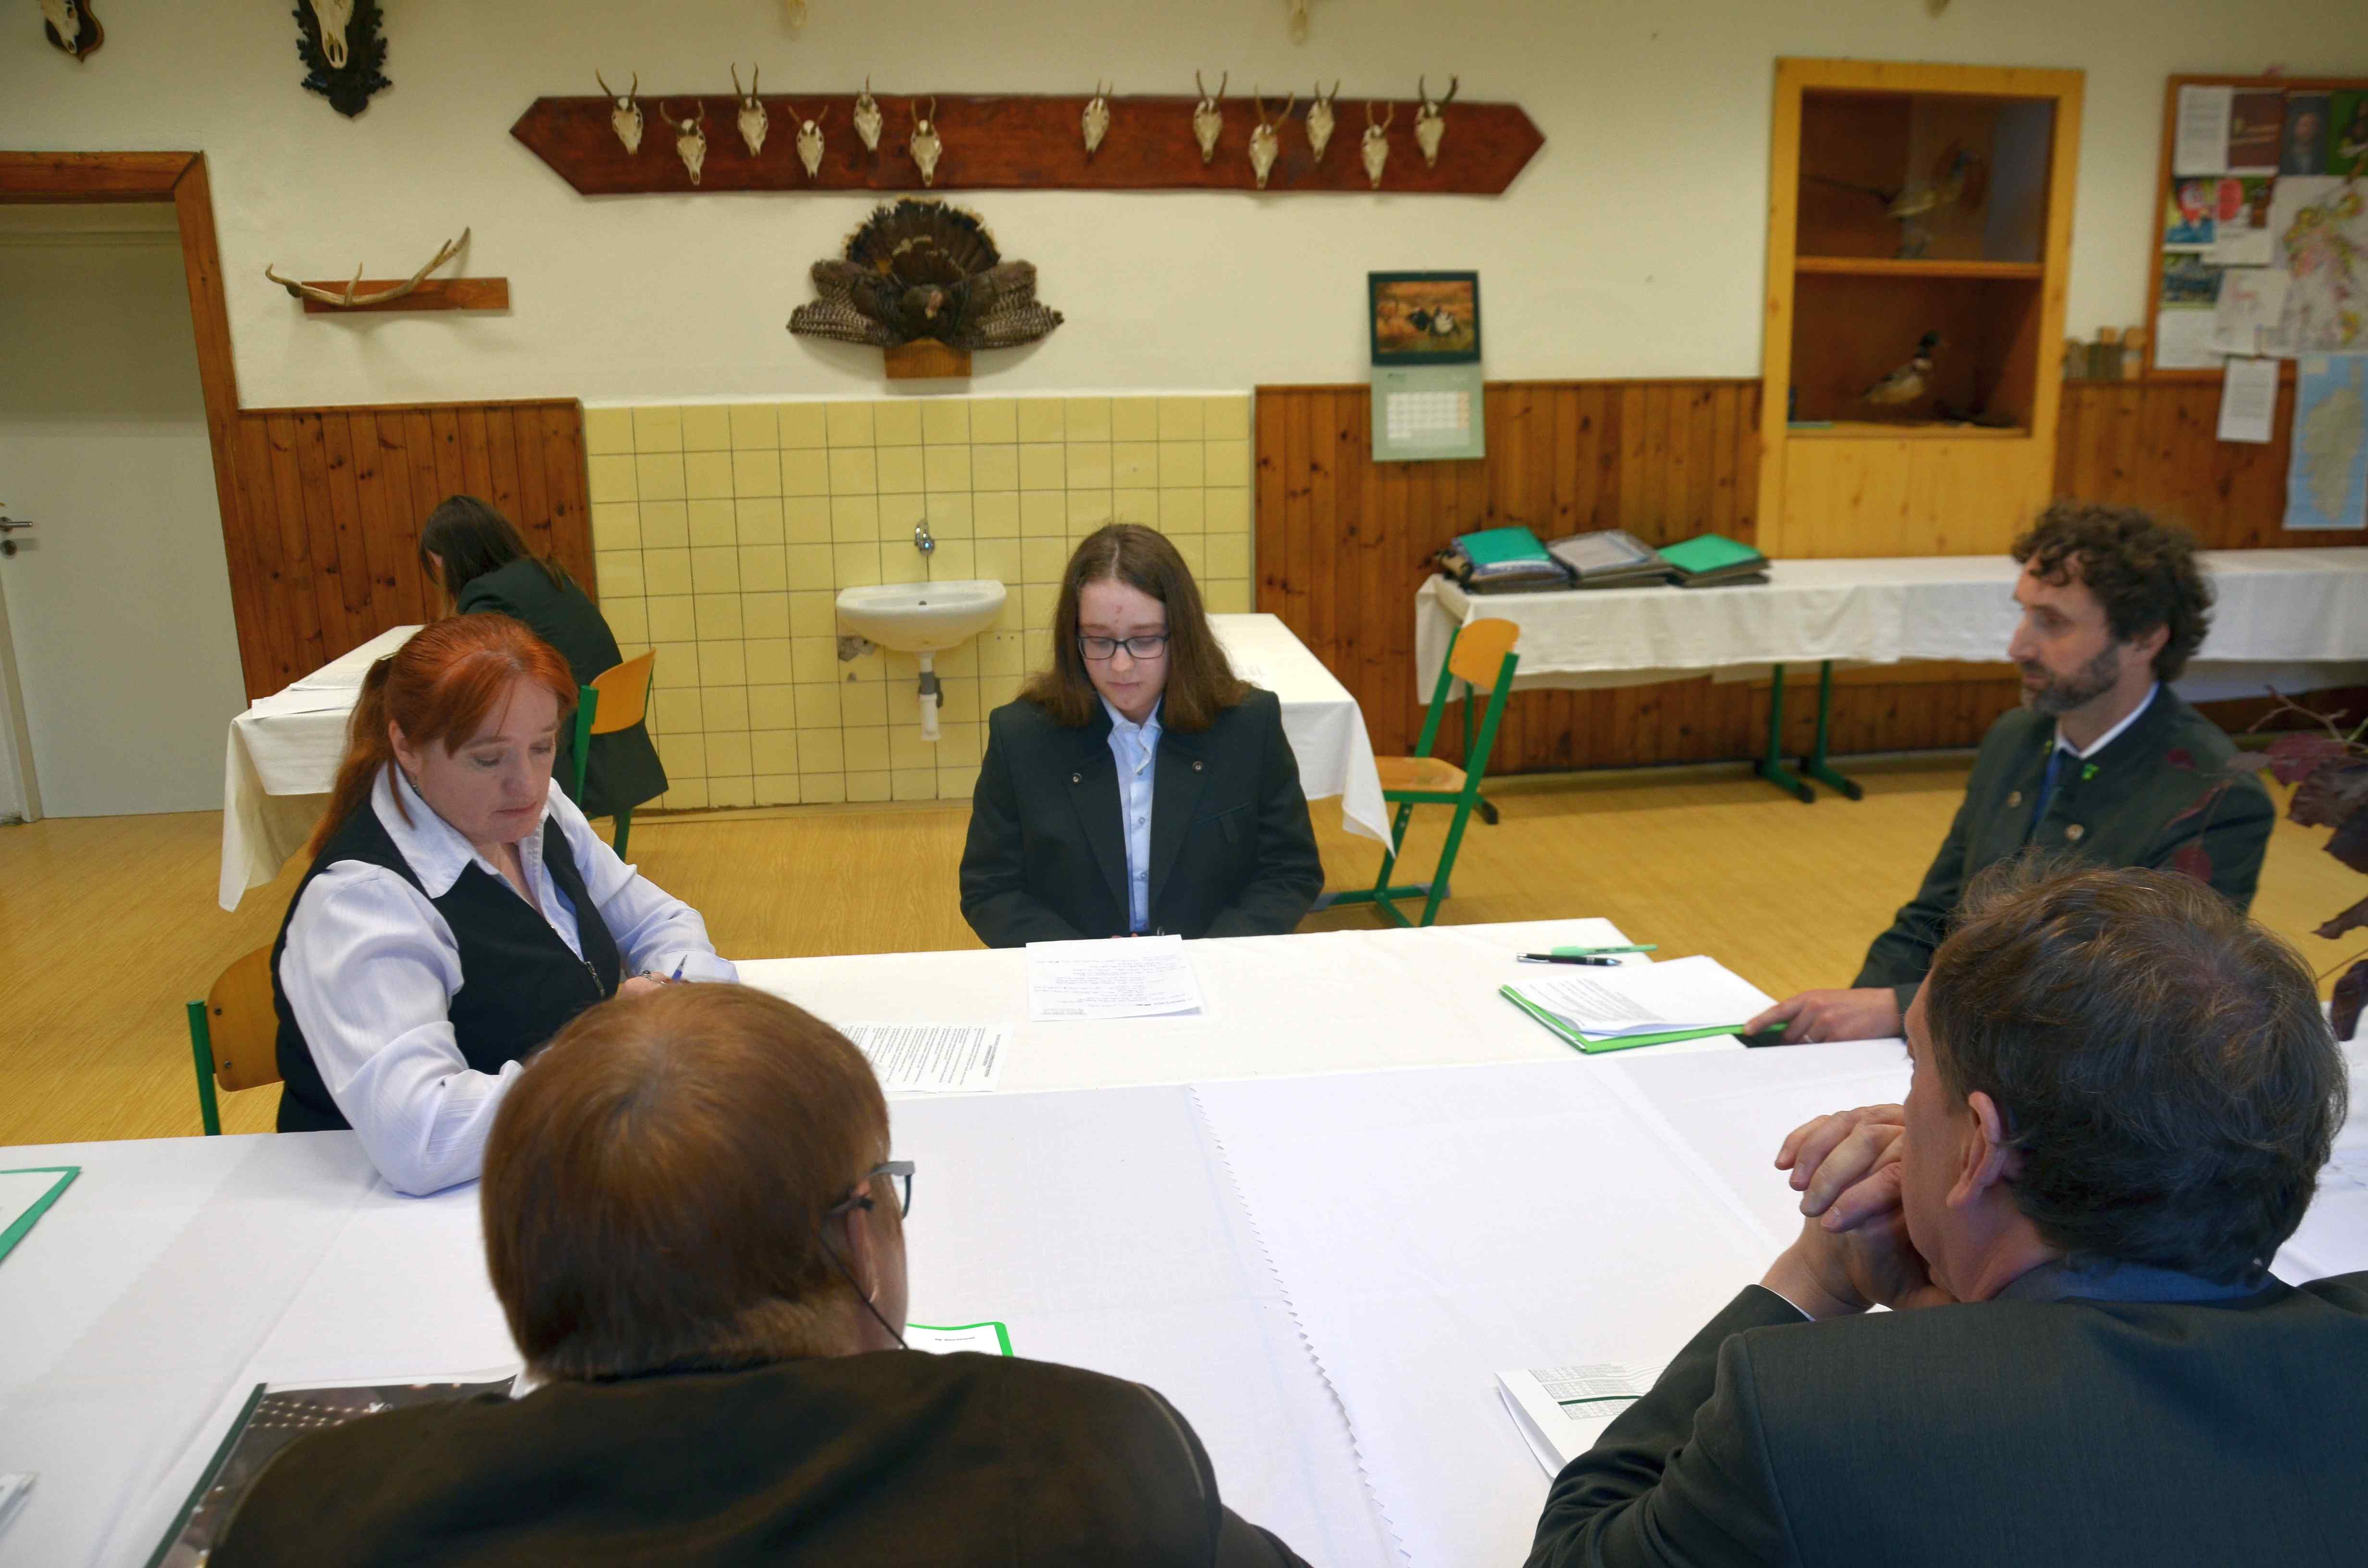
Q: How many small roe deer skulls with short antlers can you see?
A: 12